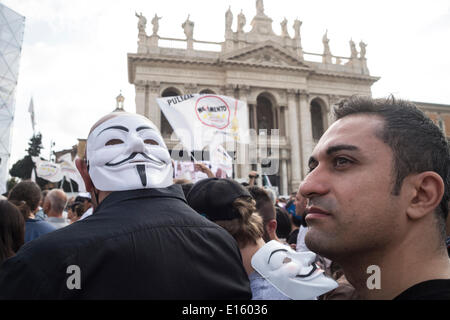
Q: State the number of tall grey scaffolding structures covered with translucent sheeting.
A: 1